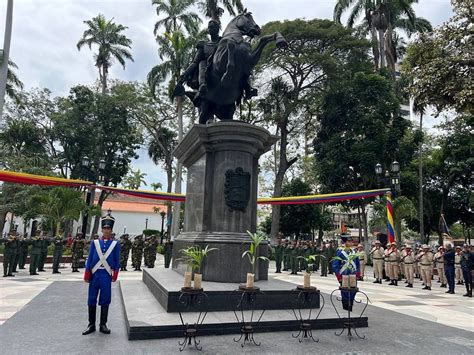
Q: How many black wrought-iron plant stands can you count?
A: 4